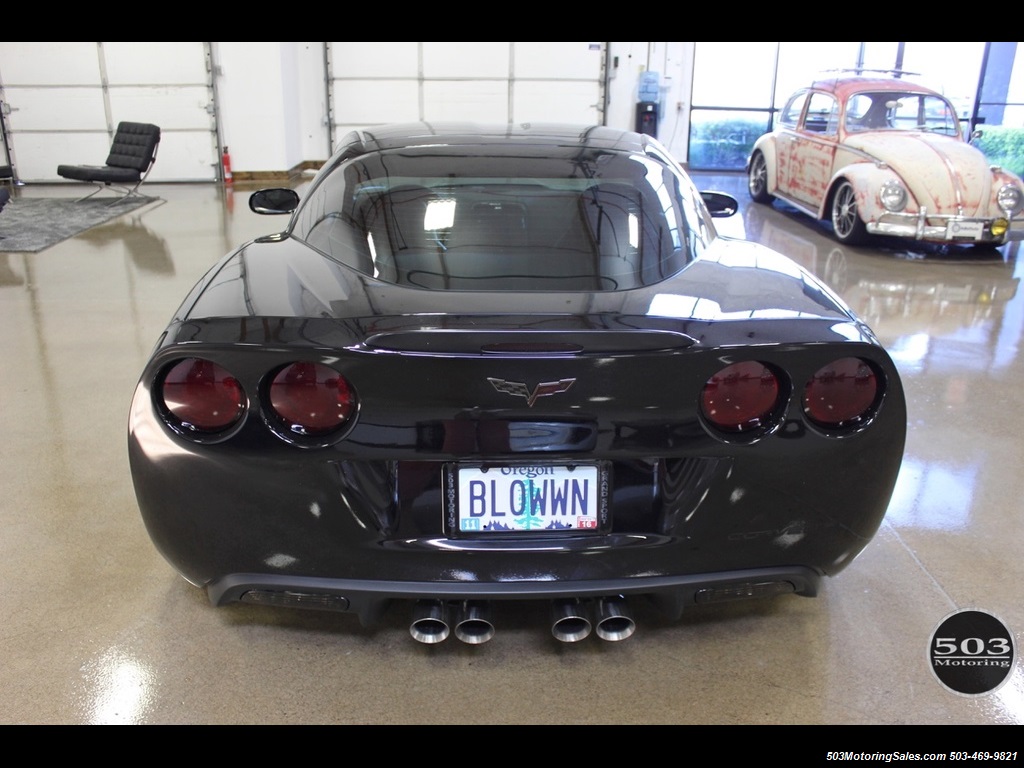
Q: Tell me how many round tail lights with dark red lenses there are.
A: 4